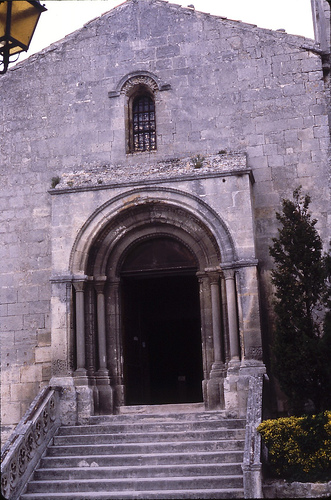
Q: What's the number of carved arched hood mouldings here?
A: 2